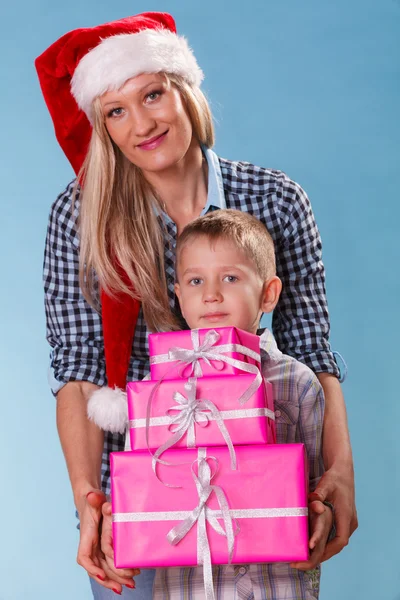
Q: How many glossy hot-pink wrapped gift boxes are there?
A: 3